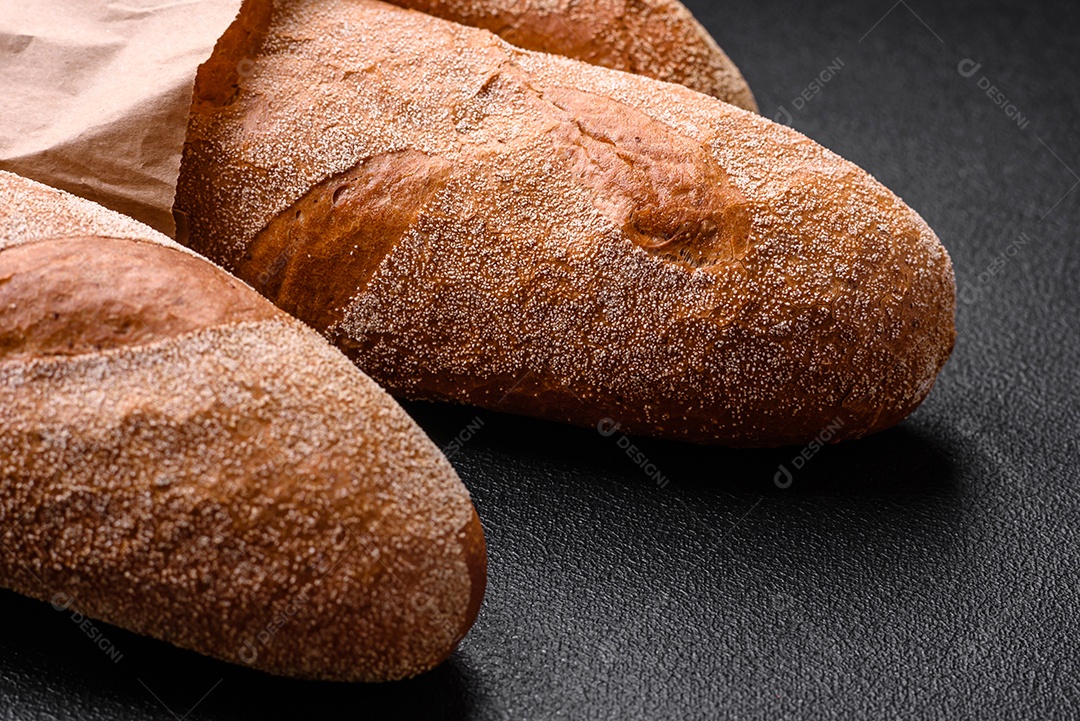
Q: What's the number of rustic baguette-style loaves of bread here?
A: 3